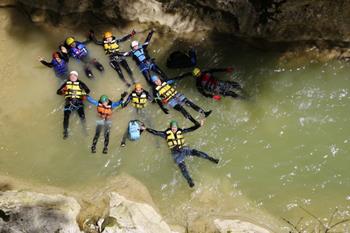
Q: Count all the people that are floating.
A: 10